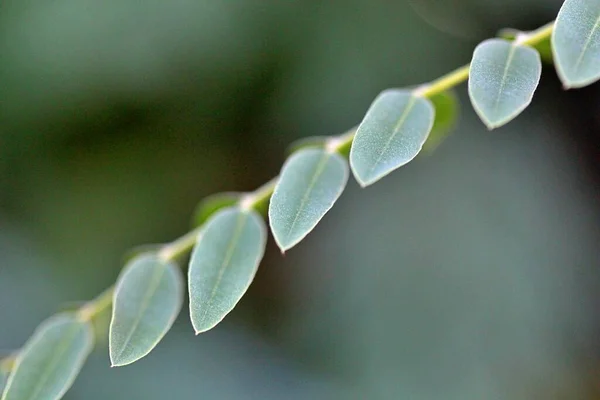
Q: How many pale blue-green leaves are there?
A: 7